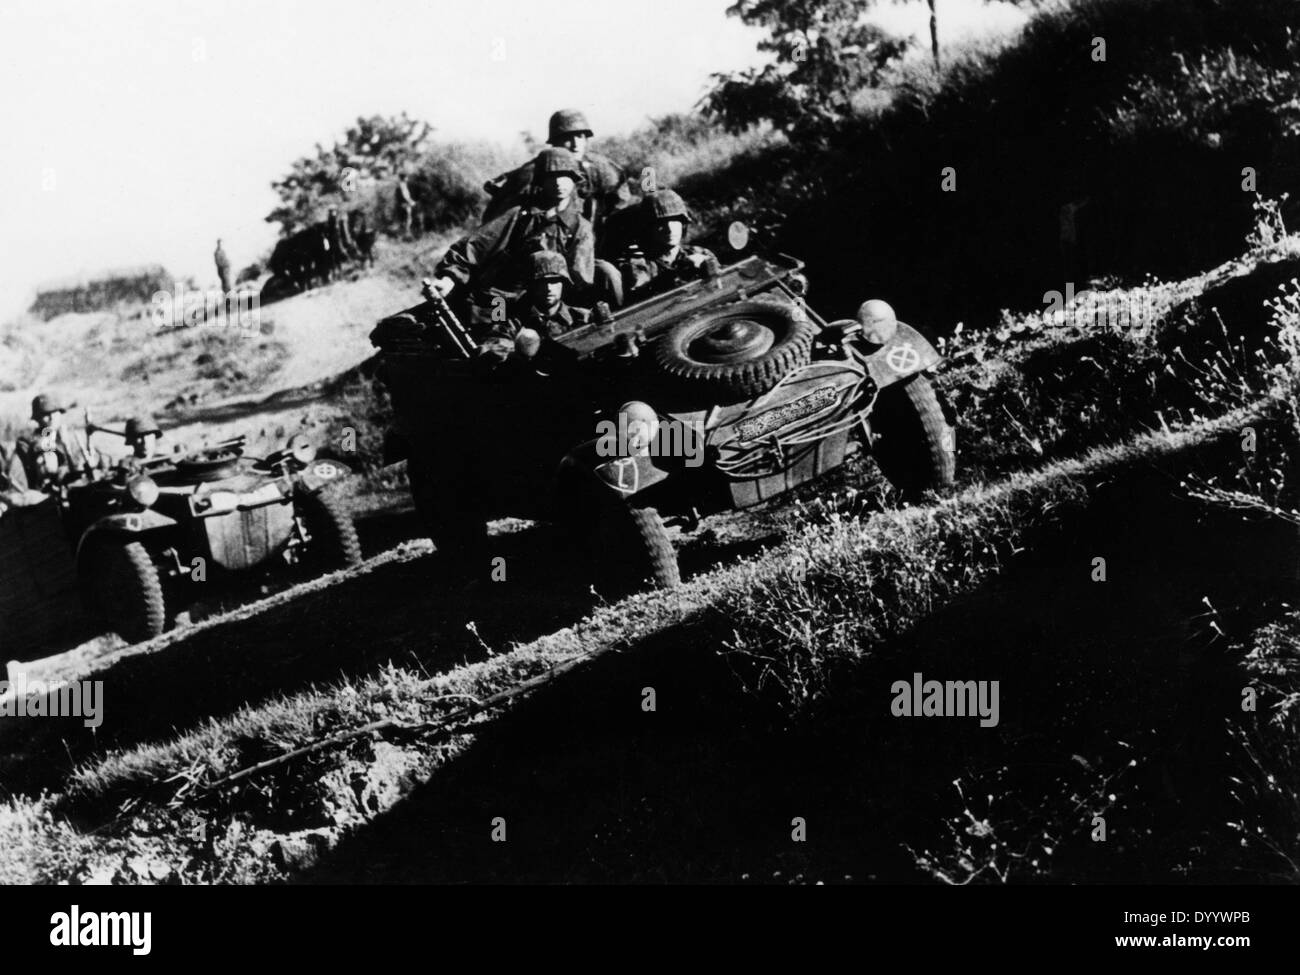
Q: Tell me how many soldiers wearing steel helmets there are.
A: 6